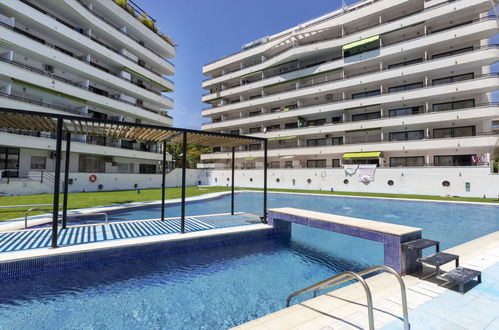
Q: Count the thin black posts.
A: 6